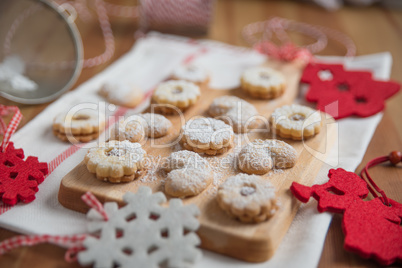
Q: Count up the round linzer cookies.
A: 8